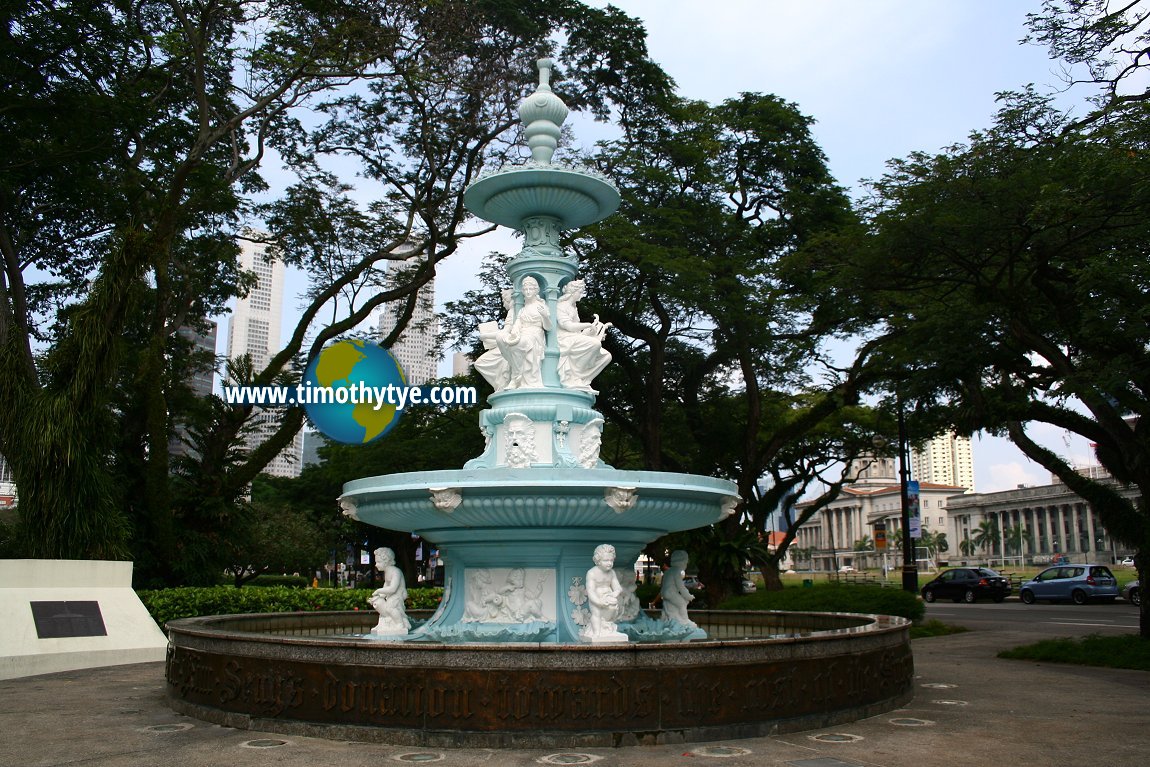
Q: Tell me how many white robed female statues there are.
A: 3